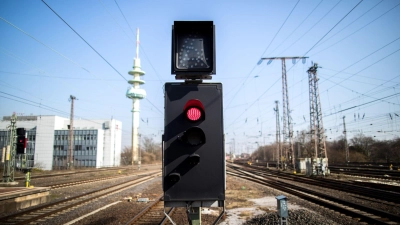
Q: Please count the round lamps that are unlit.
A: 3